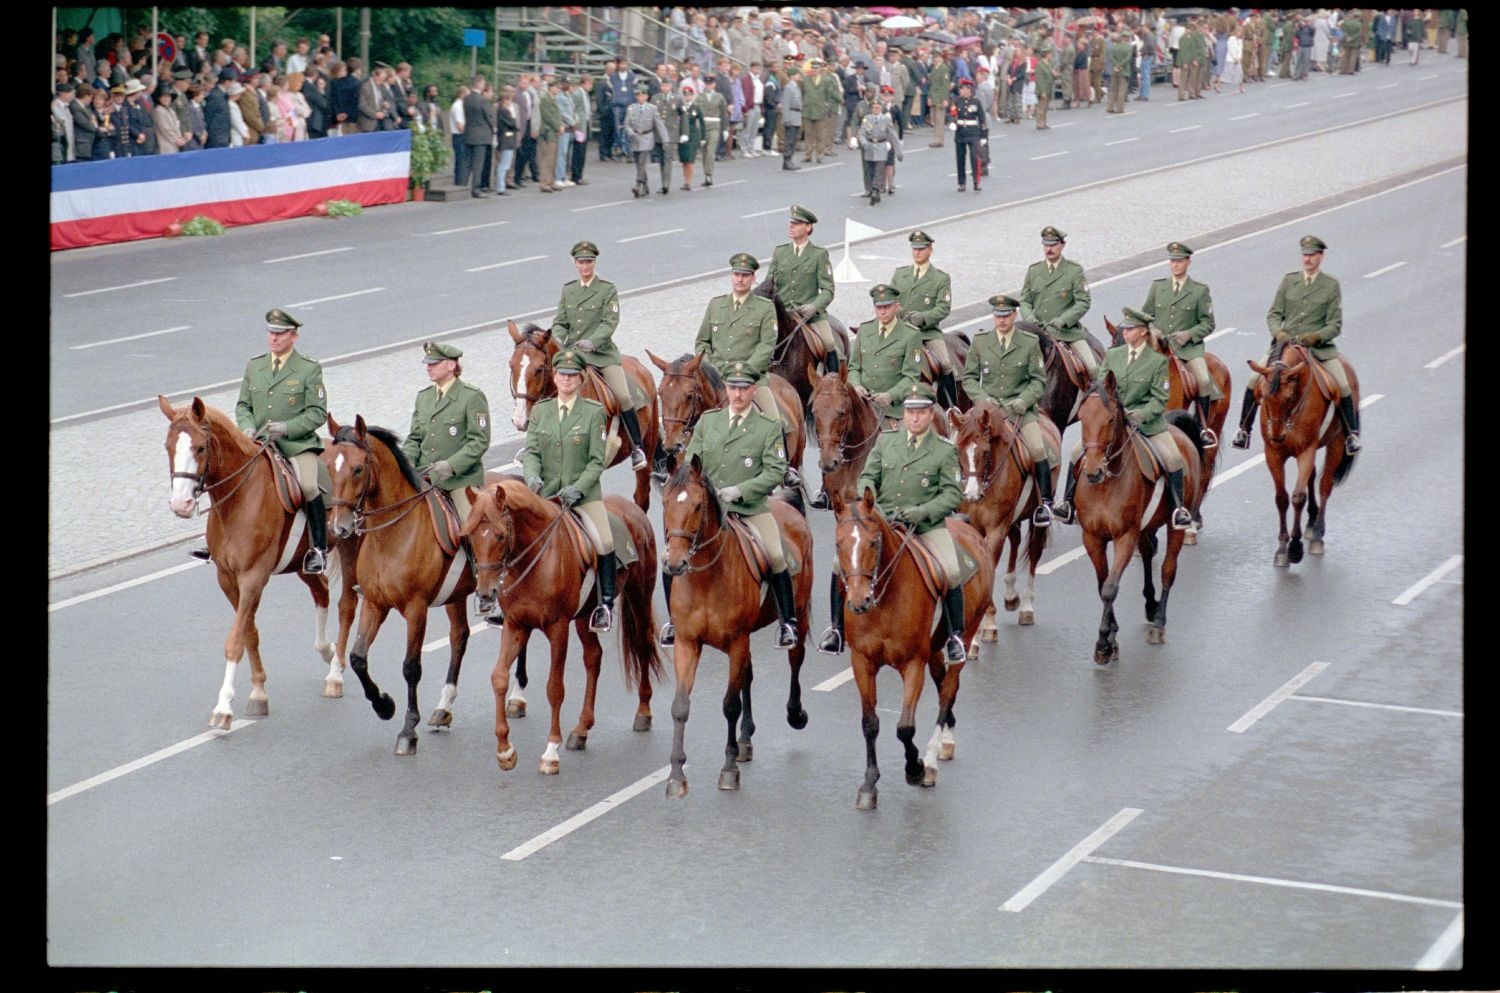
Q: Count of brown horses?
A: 12